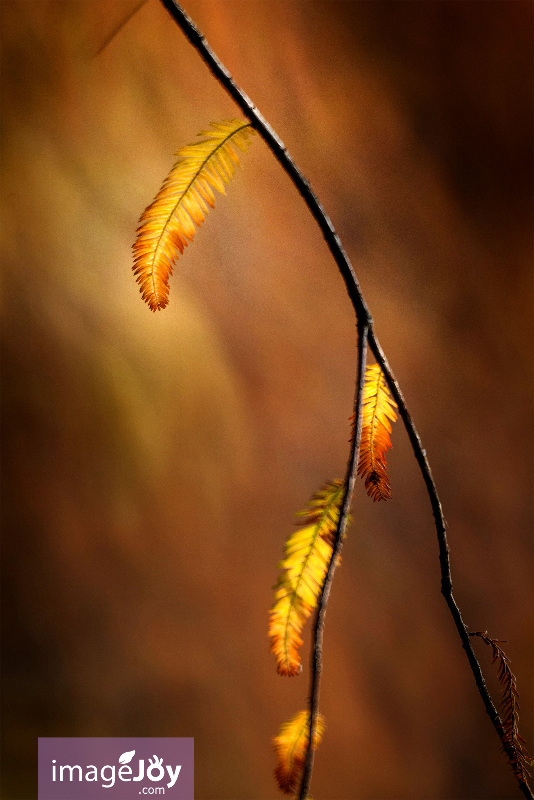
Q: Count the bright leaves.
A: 4